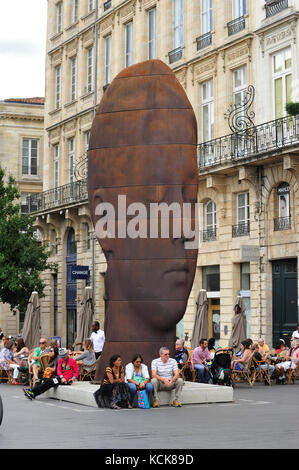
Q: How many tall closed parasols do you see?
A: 4